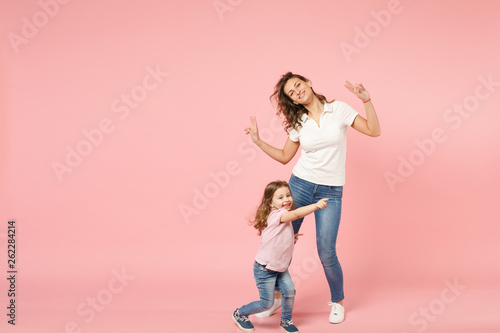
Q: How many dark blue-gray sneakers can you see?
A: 2